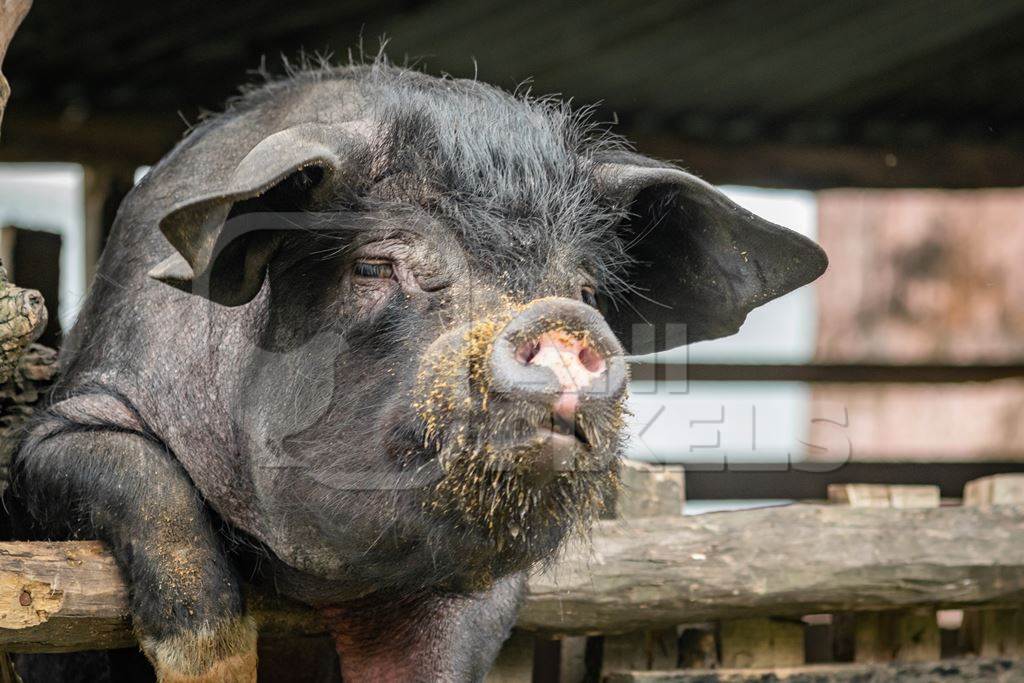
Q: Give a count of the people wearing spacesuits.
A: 0